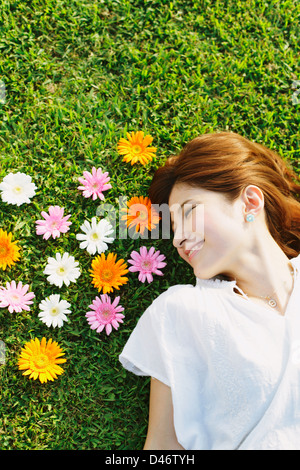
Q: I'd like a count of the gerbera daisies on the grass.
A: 14